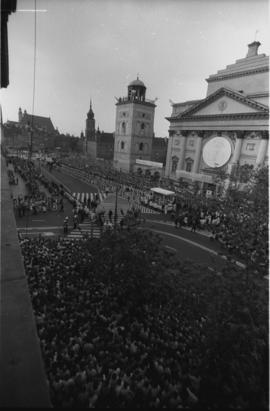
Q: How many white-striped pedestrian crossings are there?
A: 3